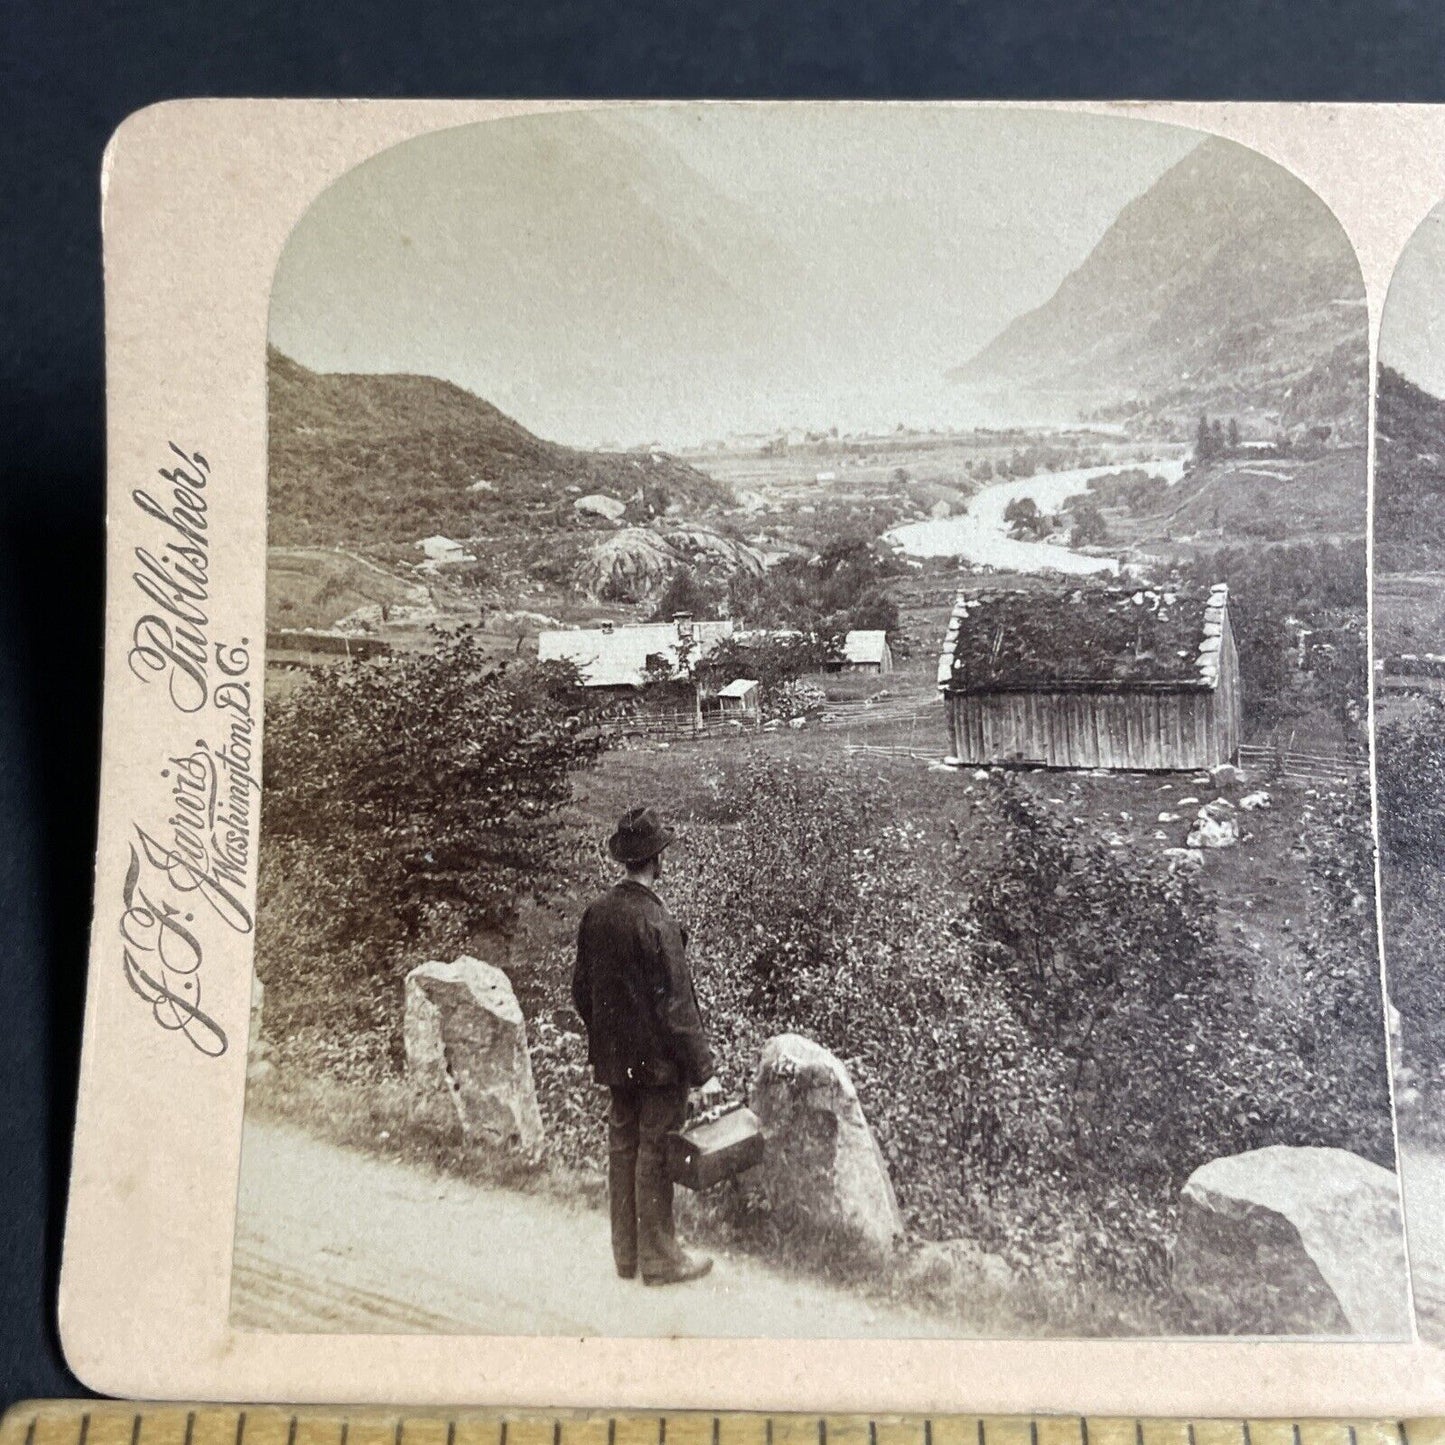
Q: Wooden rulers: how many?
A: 1